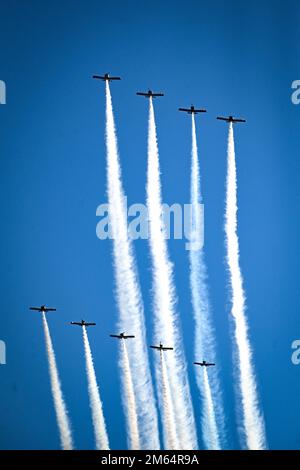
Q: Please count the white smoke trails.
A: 9